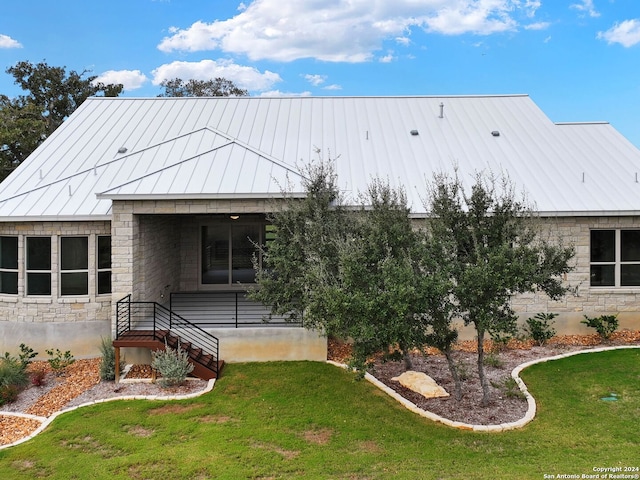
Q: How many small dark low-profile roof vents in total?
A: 3